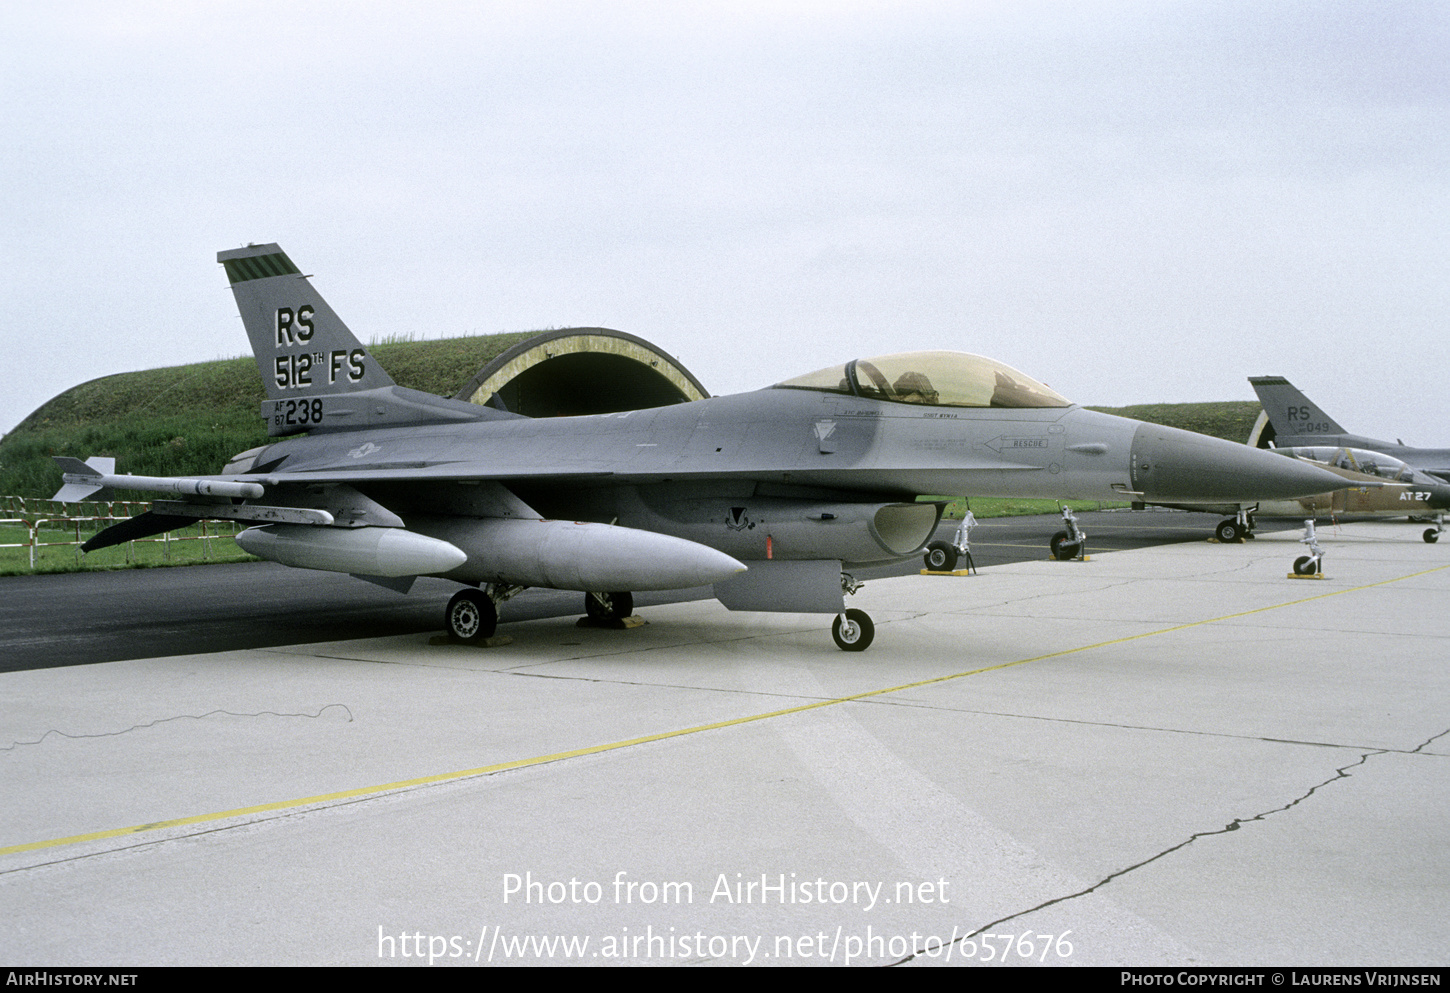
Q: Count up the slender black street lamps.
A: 0